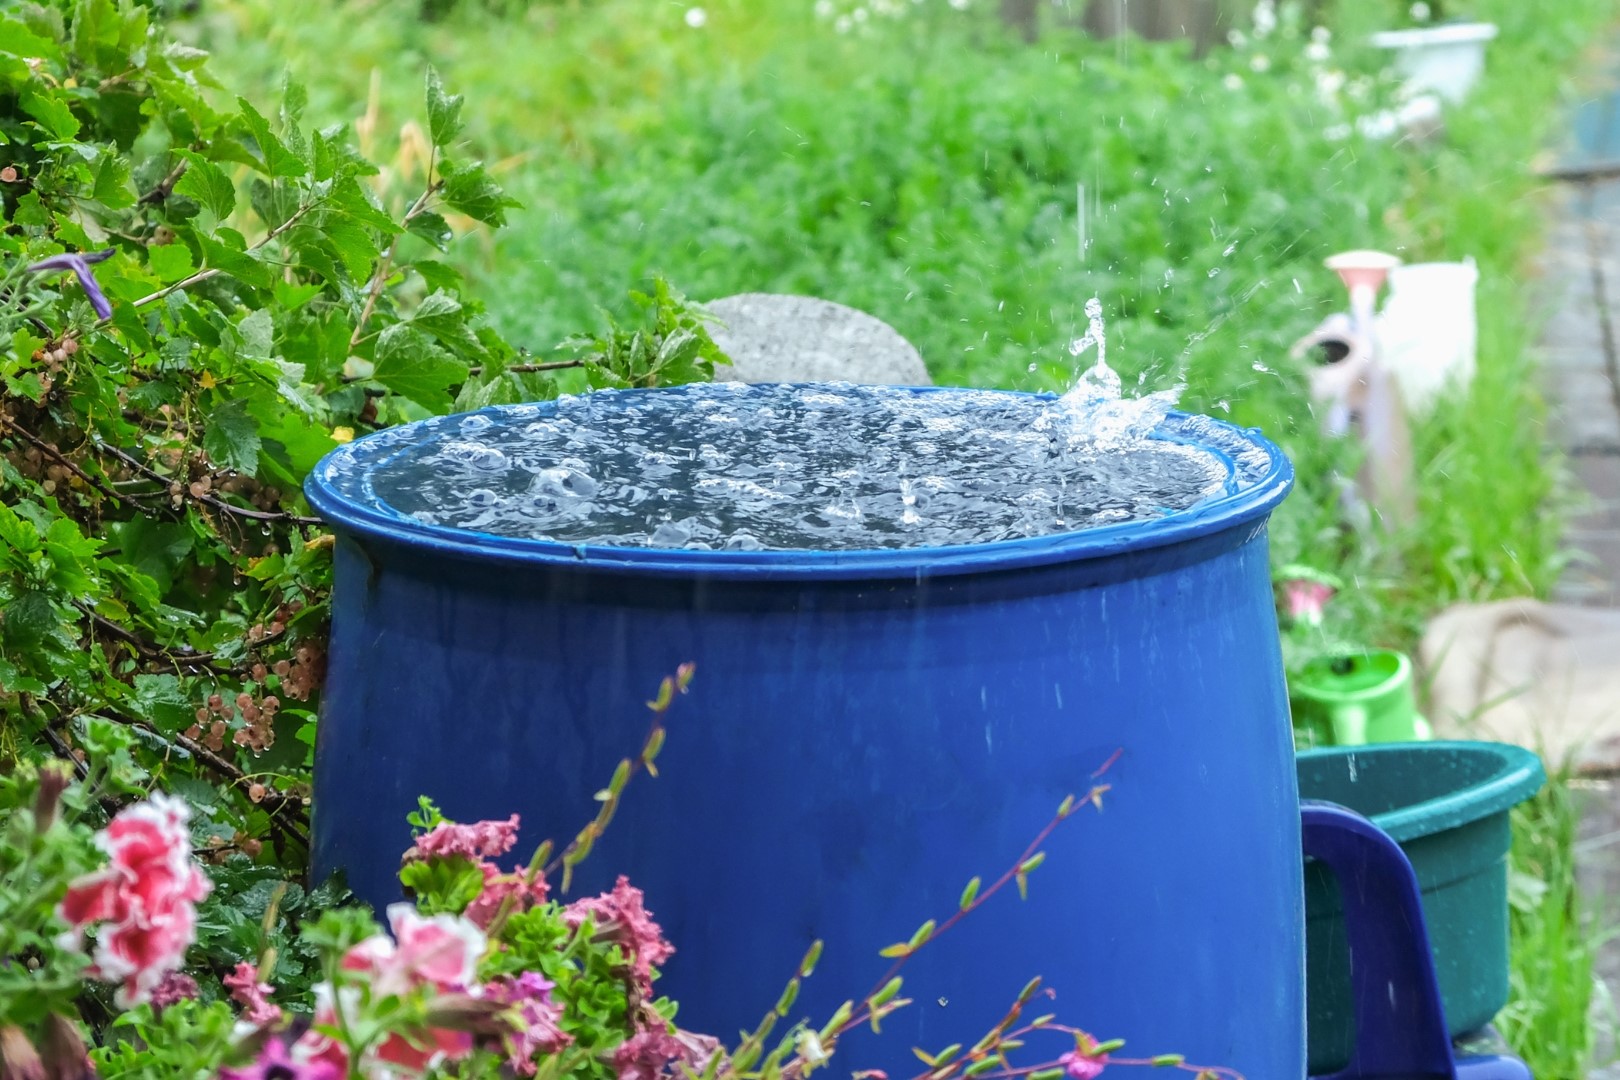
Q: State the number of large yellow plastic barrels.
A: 0